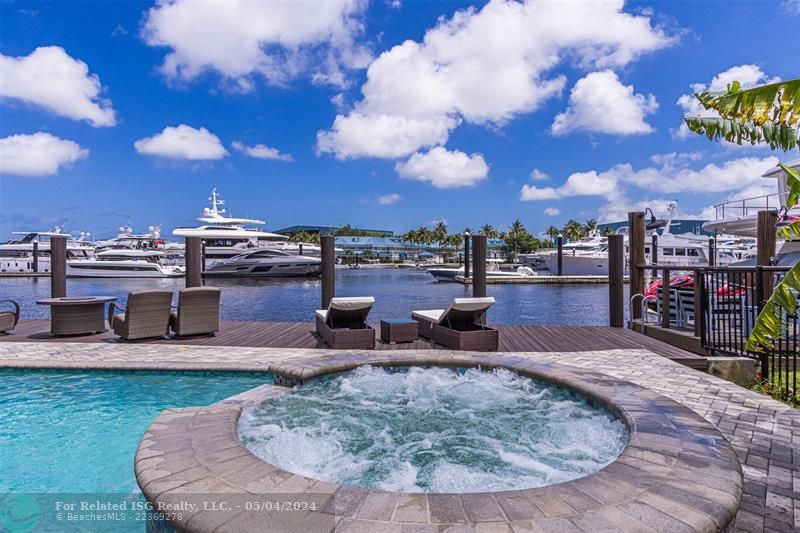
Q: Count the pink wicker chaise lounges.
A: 0